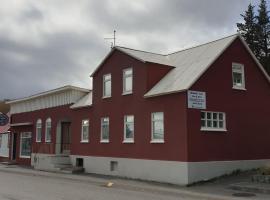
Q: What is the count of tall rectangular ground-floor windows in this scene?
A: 4